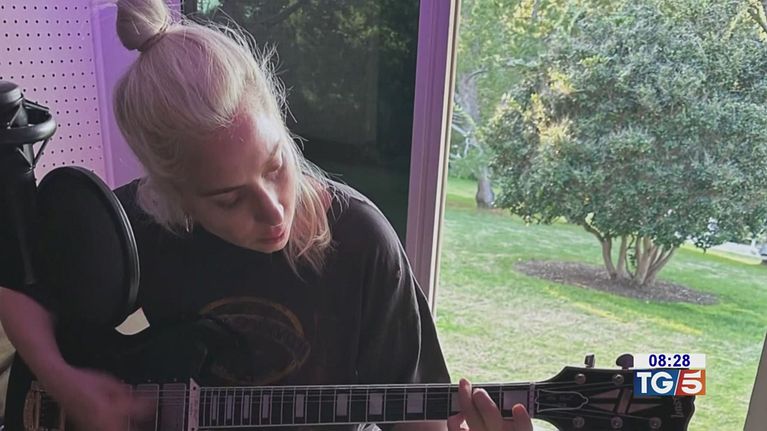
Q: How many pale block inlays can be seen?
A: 10